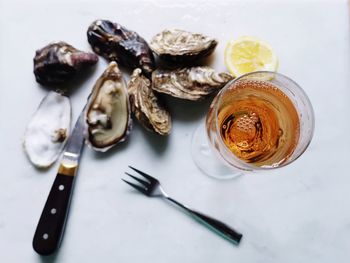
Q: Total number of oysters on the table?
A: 6